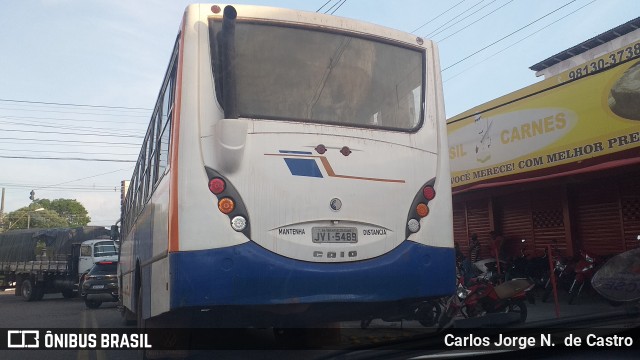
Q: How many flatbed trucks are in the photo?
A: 1